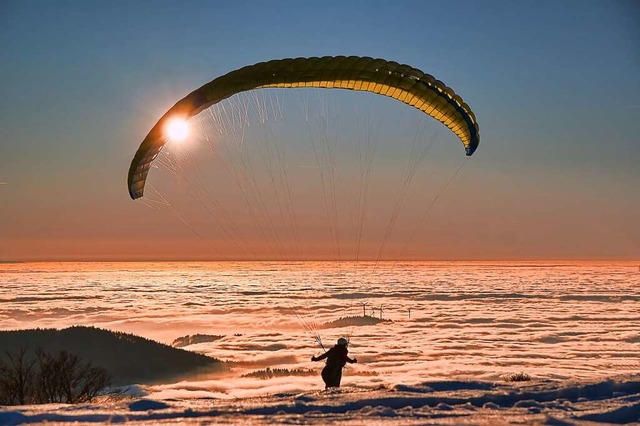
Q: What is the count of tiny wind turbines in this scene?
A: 4